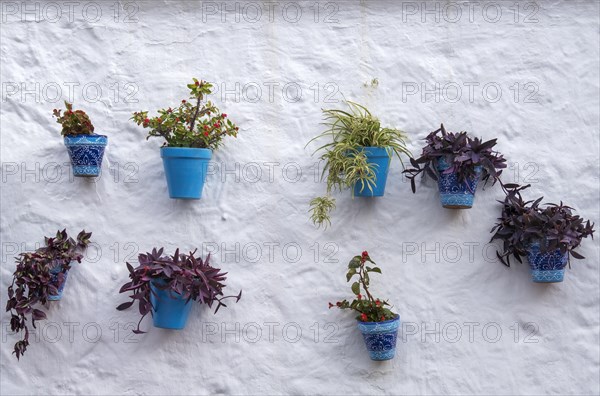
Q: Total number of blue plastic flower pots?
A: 3